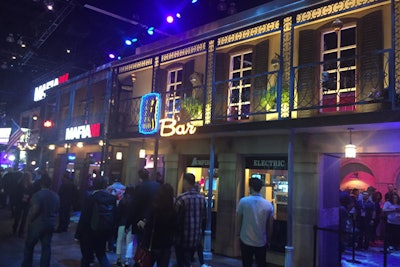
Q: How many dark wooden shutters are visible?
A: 6